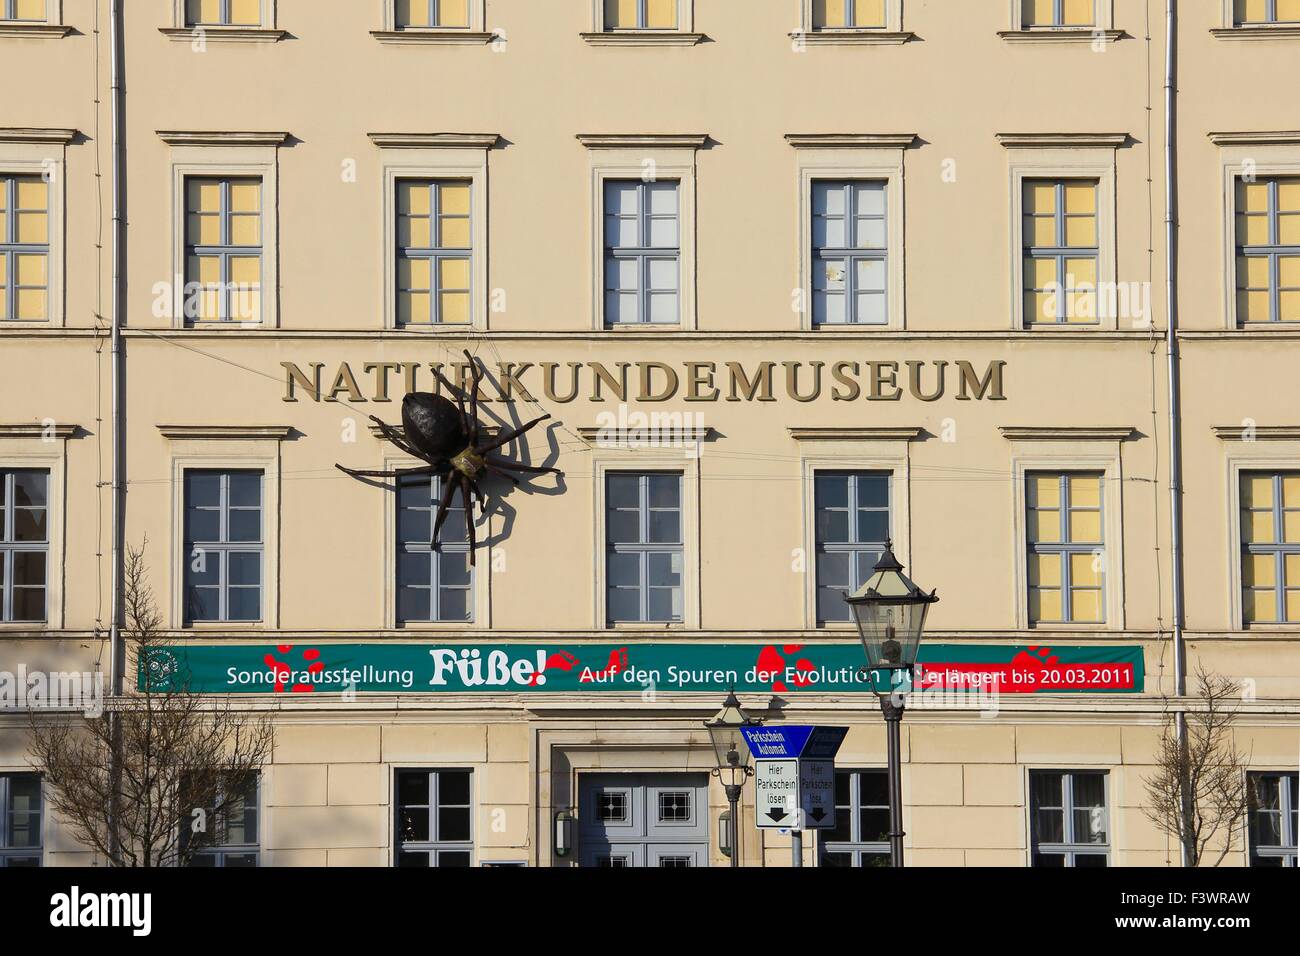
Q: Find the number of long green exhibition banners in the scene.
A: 1